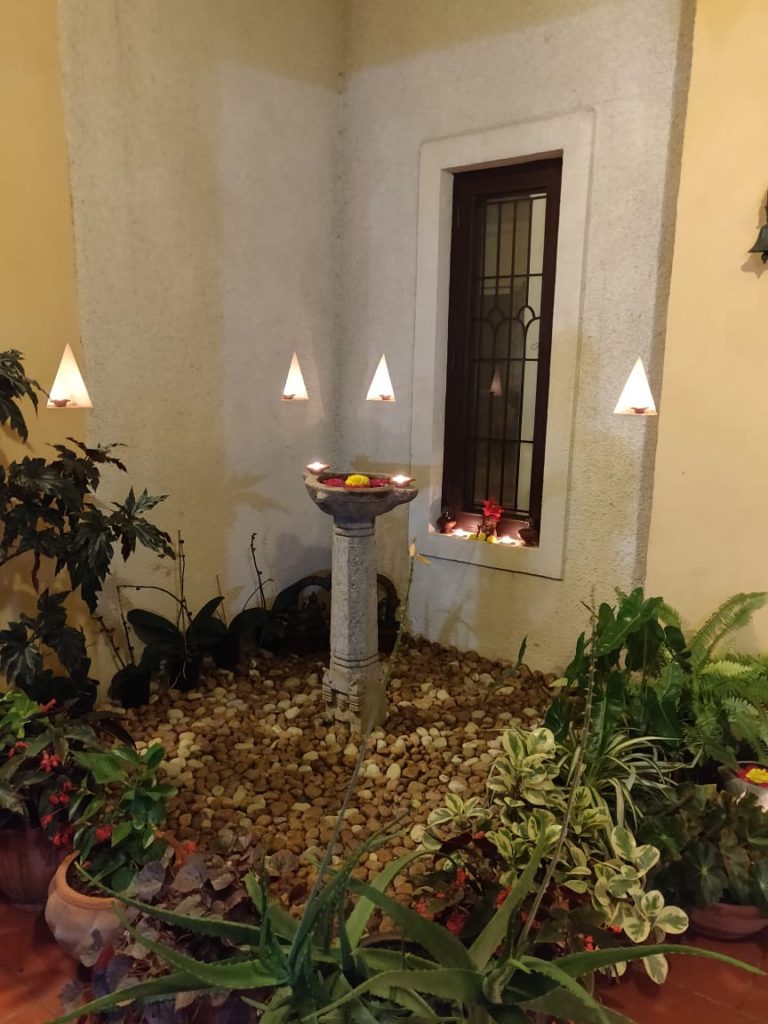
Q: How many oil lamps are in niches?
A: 4